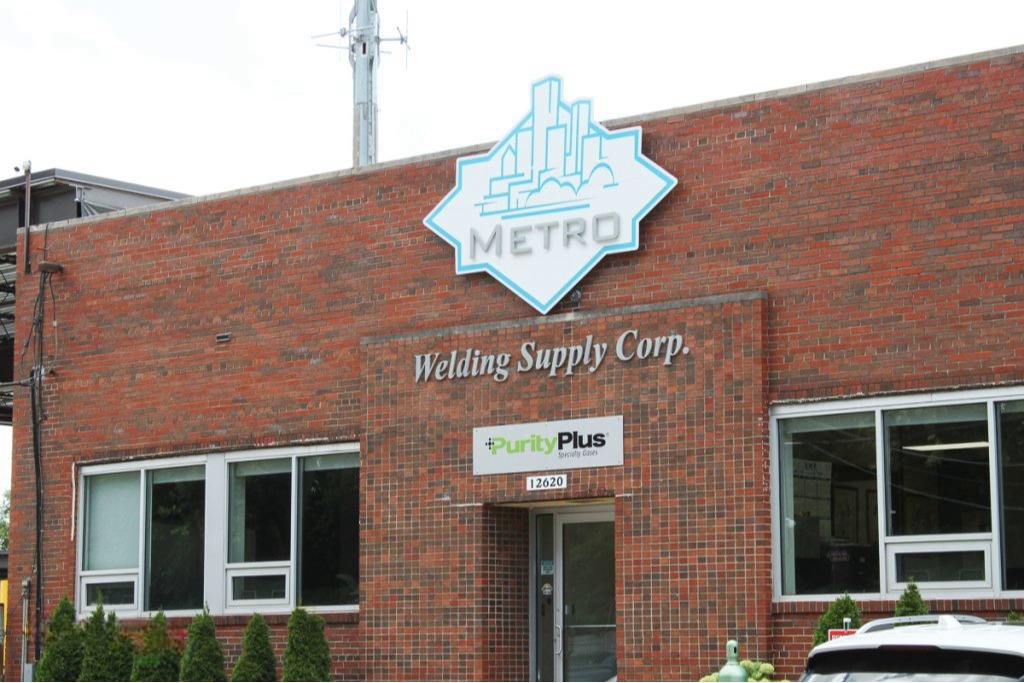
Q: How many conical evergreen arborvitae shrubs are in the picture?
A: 8